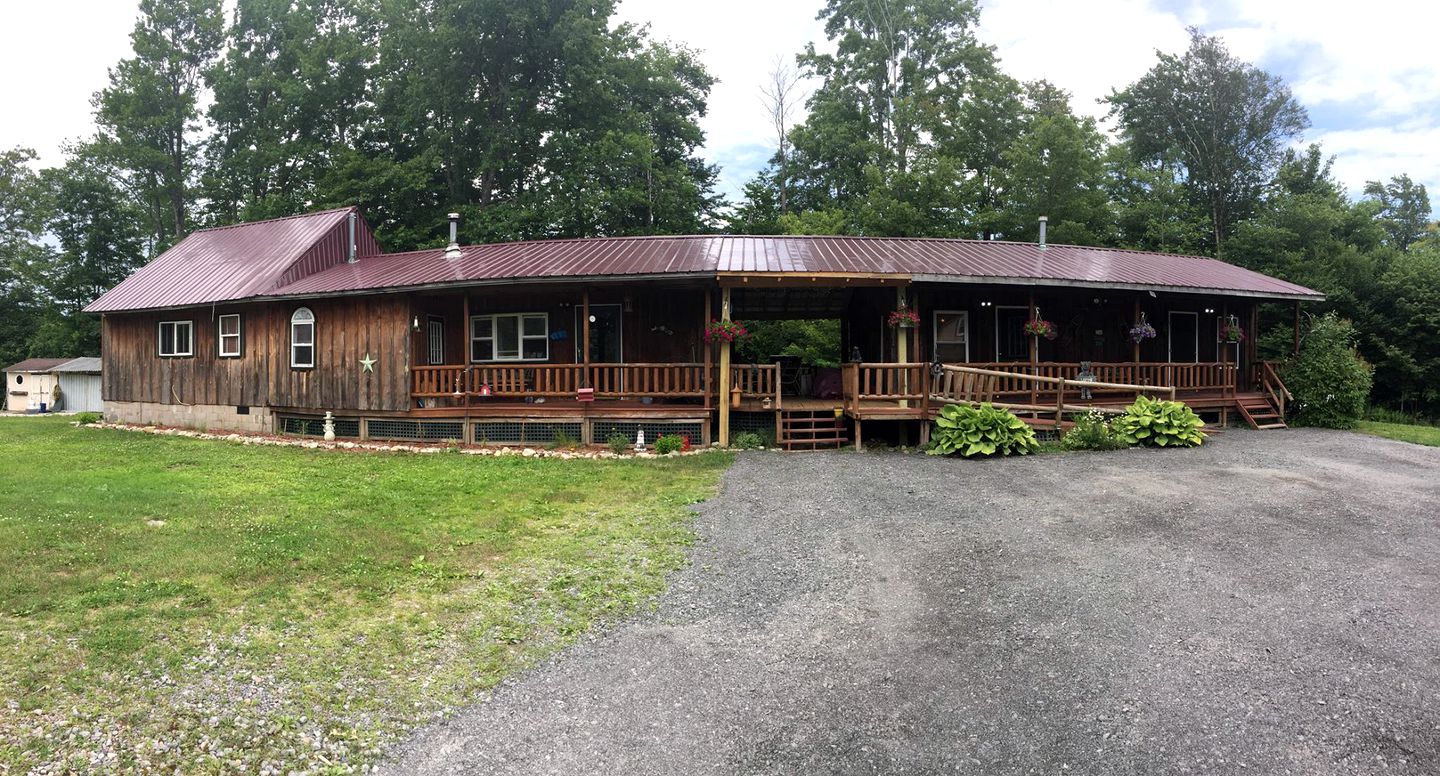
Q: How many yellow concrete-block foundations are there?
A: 0